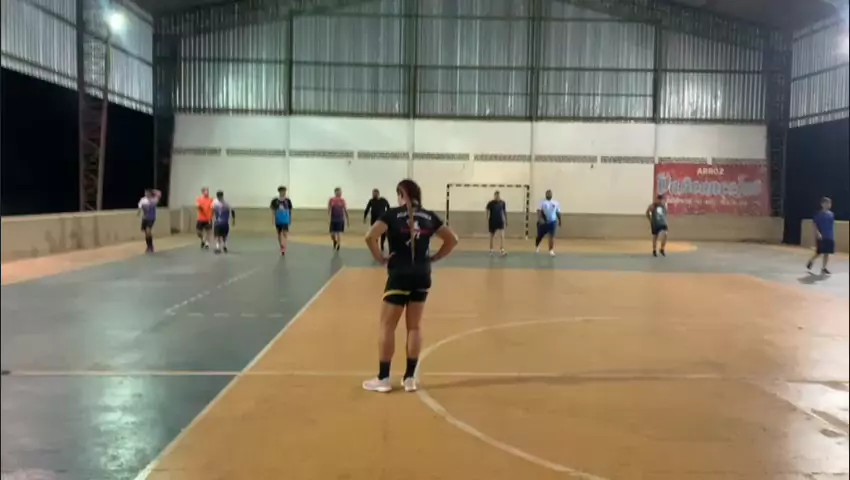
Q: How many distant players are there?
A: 10